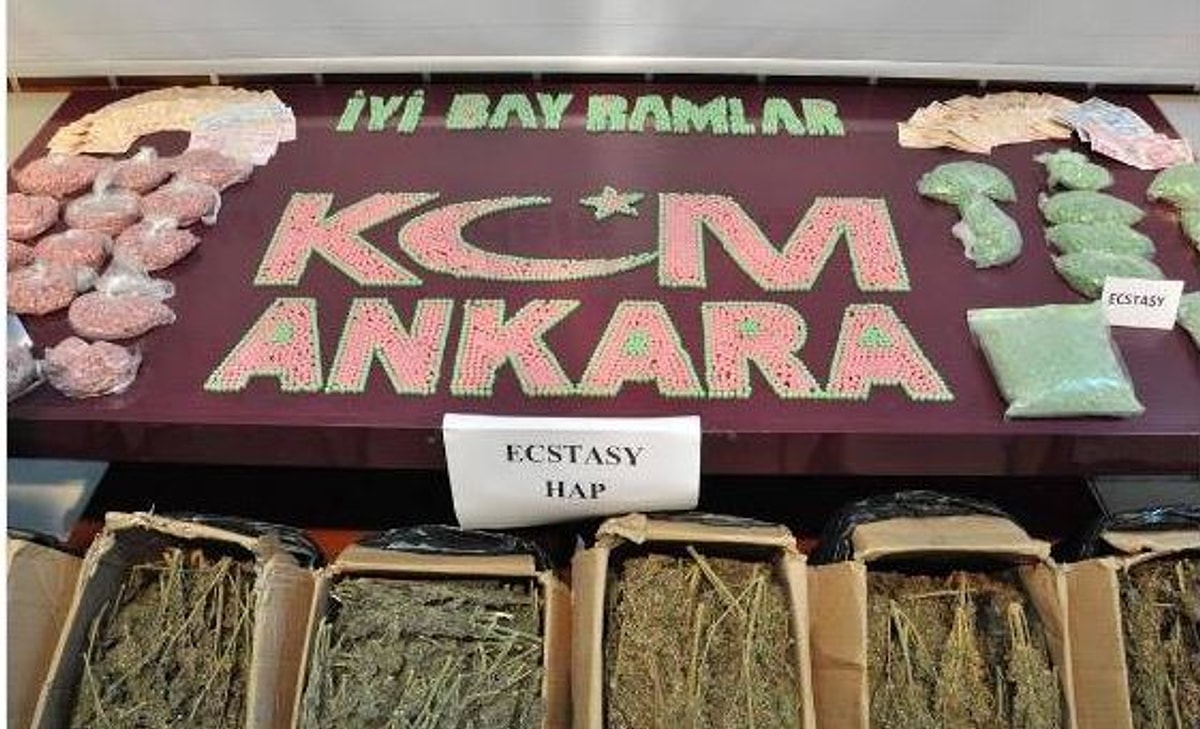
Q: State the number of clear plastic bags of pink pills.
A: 12